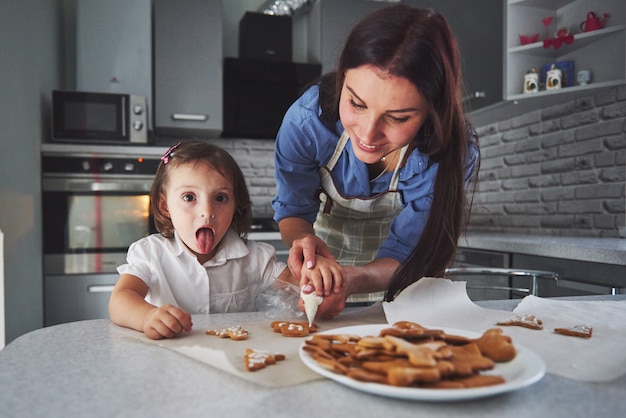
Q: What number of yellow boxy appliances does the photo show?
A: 0